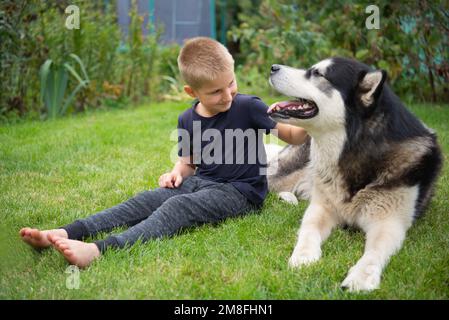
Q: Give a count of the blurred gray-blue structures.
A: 1